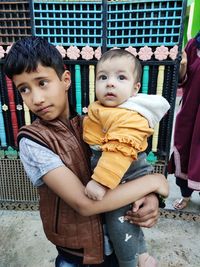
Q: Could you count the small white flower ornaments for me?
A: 3